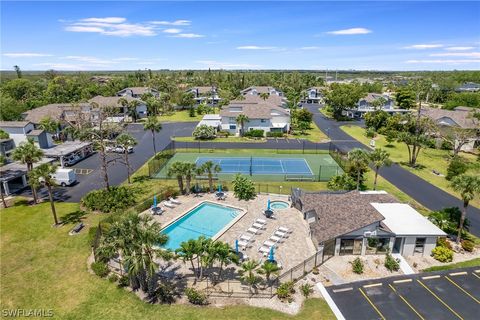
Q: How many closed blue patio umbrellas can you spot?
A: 5